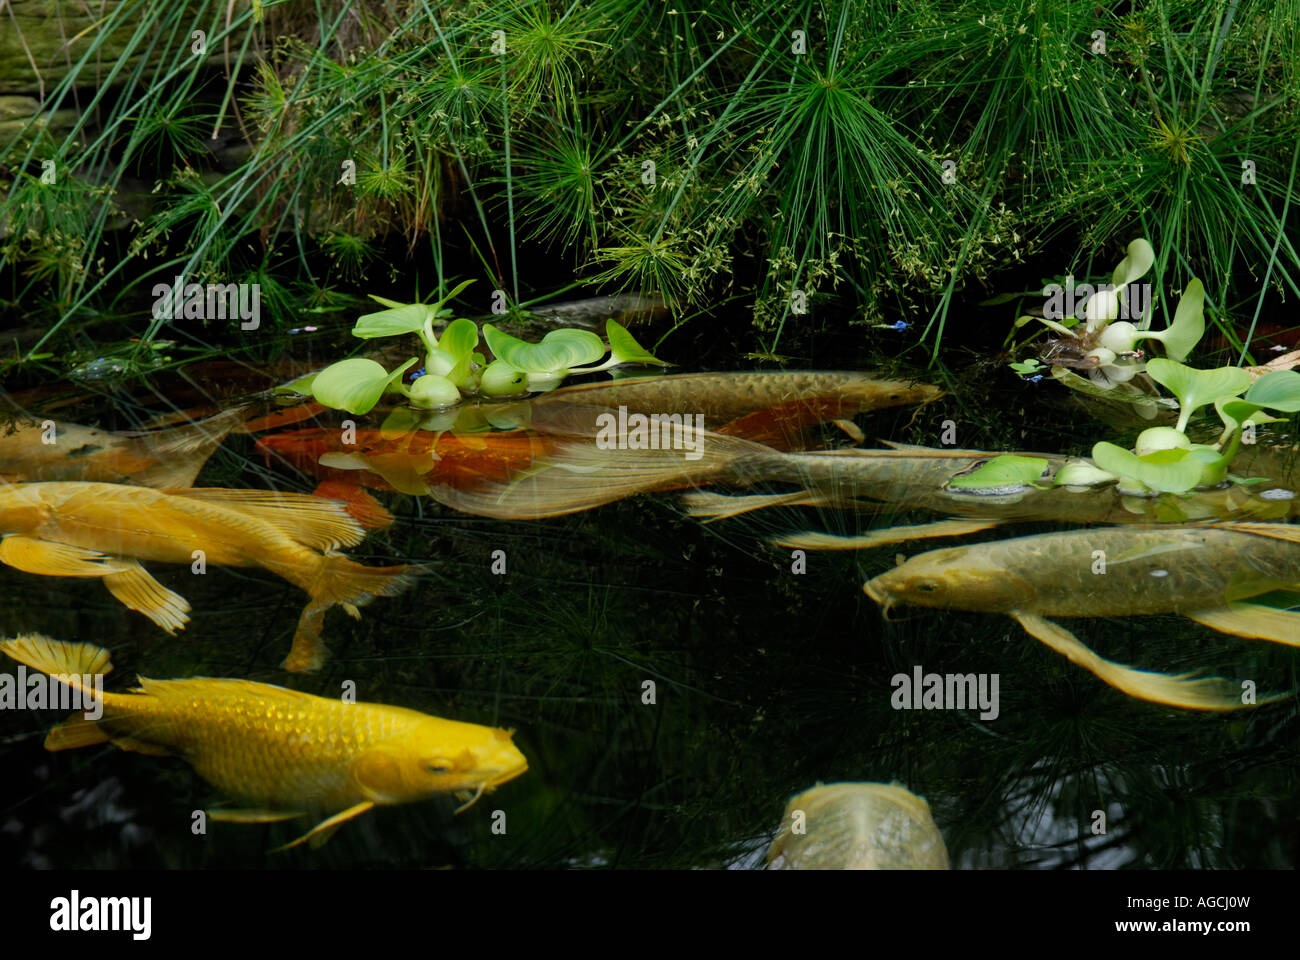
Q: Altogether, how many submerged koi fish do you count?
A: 8